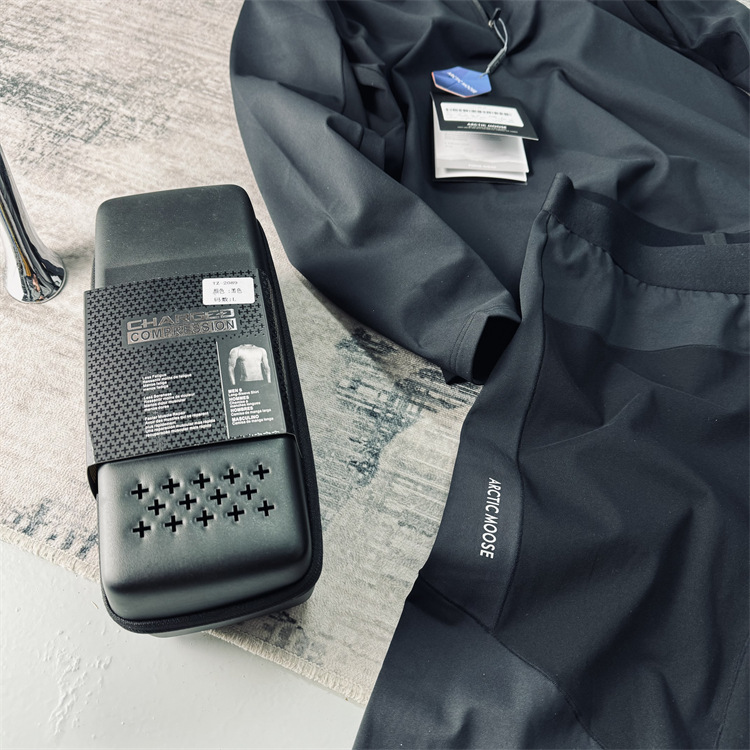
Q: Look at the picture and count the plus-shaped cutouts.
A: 14